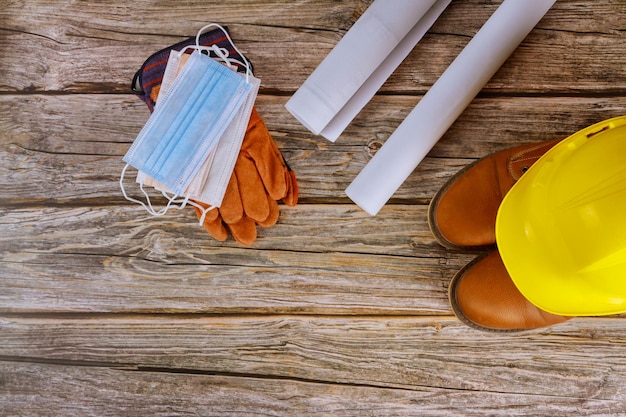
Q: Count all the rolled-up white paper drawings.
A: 2